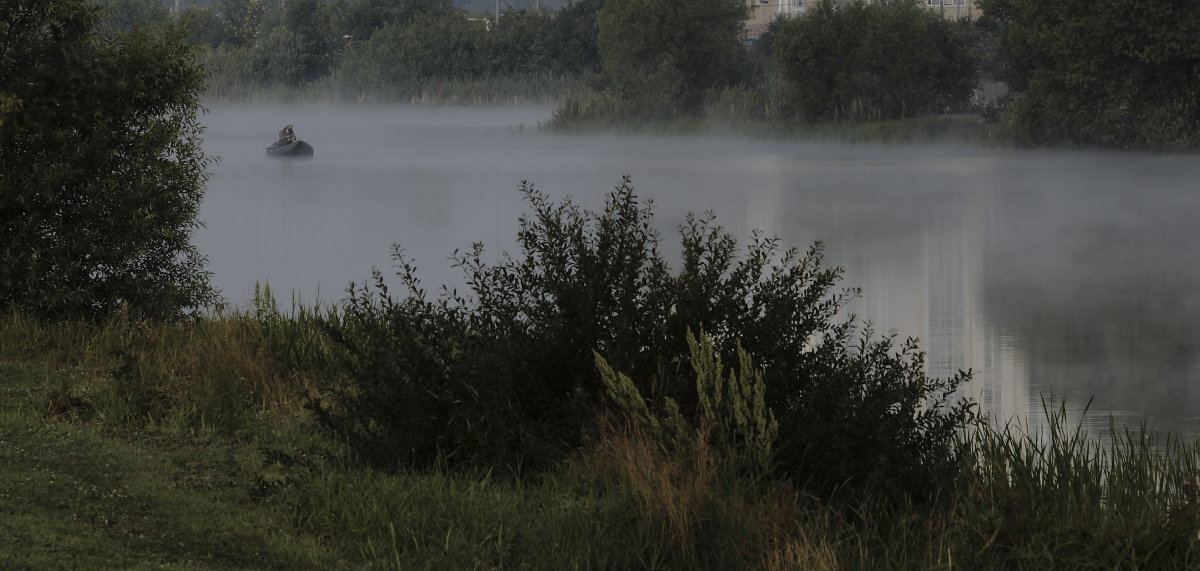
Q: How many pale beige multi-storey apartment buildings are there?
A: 1